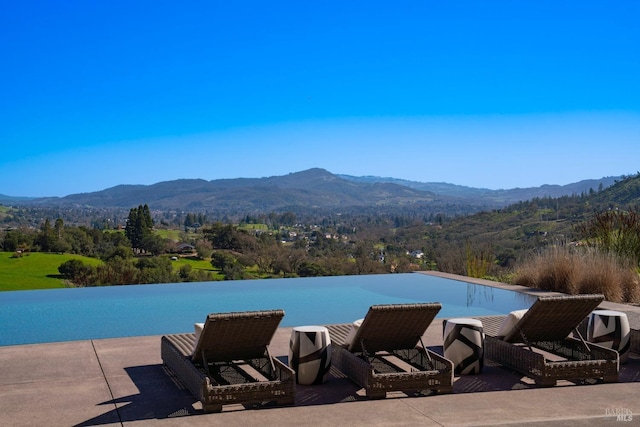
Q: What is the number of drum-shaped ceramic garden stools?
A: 3